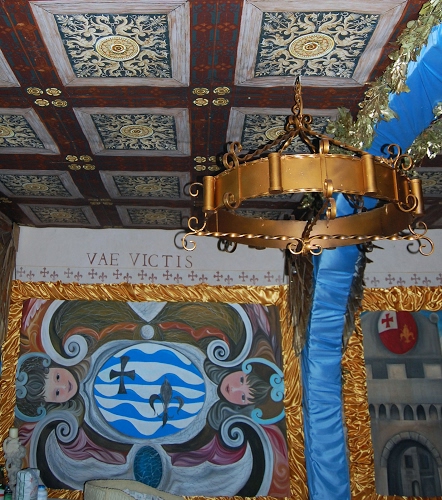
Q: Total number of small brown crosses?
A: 15